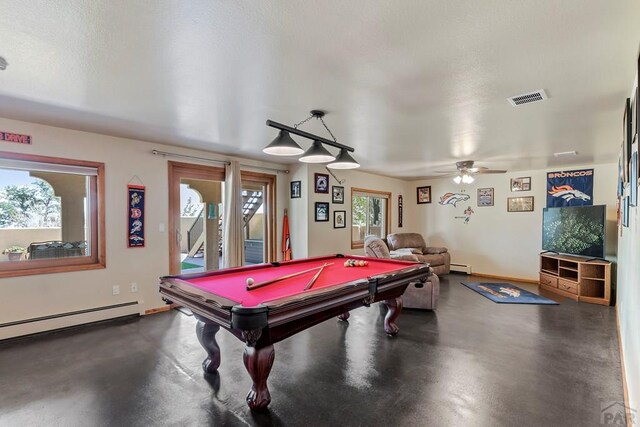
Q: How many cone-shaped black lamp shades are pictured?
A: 3